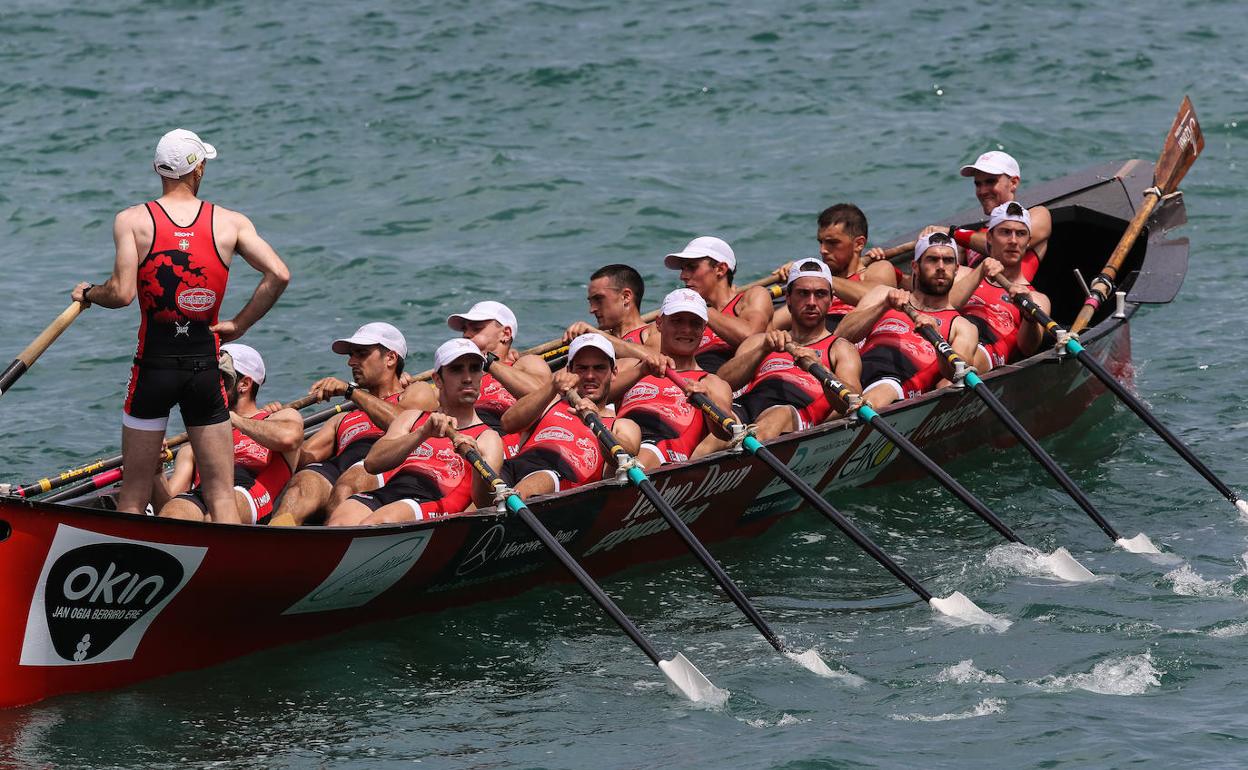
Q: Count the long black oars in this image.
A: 6